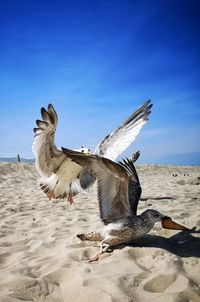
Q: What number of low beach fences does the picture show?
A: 1